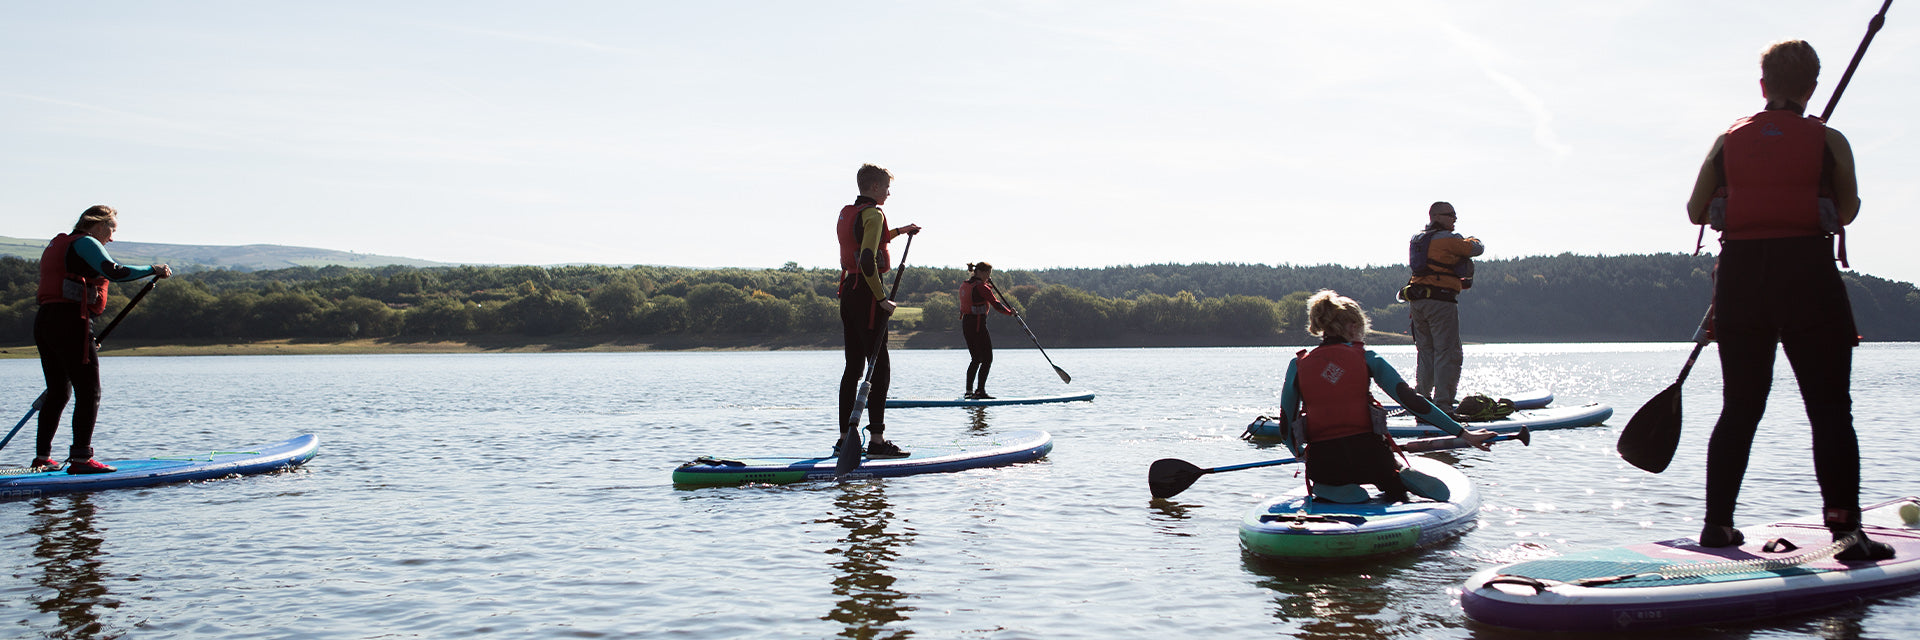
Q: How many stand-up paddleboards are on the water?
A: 7